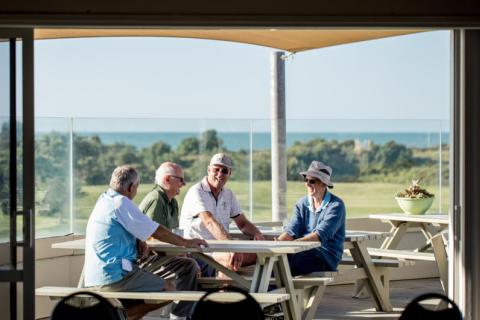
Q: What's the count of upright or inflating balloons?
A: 0